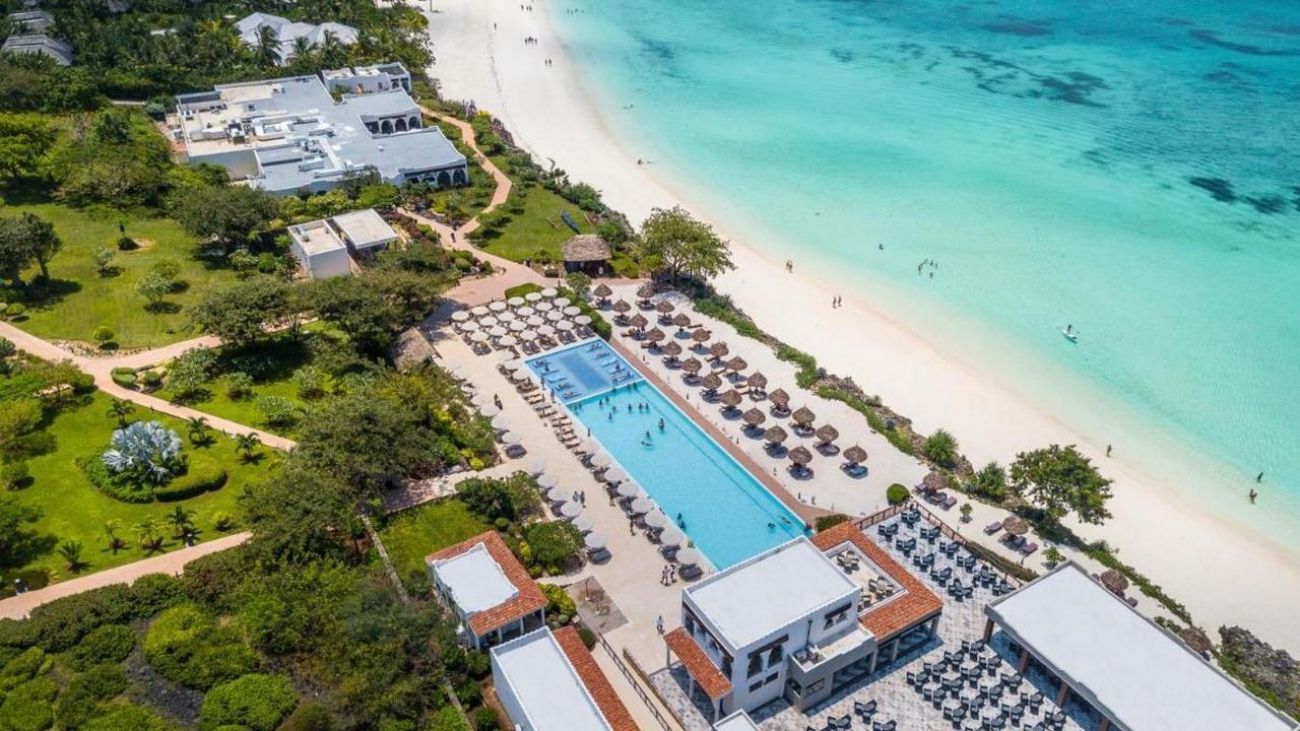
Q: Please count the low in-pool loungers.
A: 10